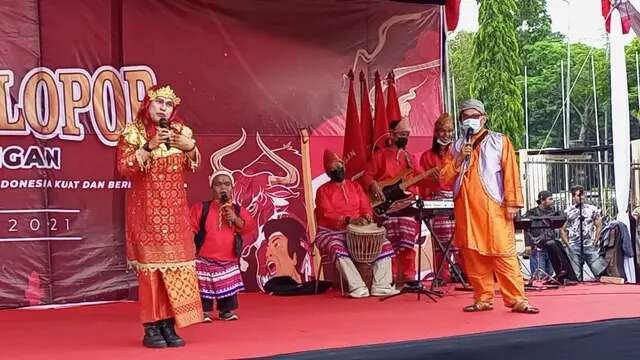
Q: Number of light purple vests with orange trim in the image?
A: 1